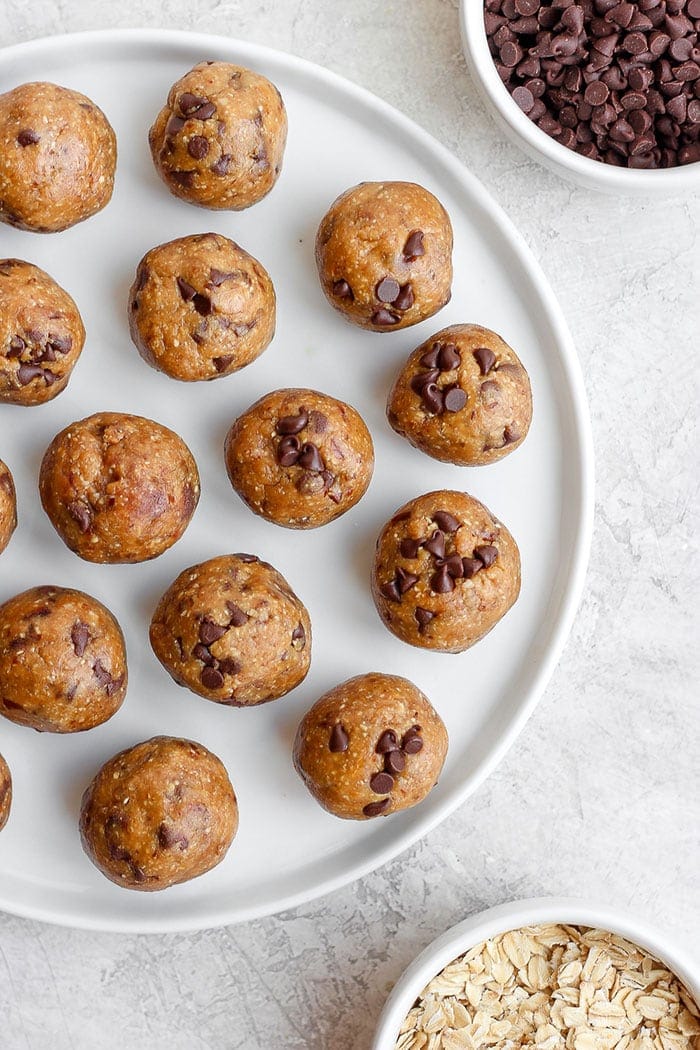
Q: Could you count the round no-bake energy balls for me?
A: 15